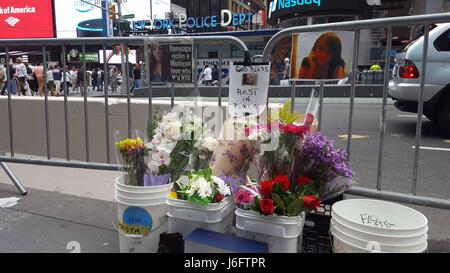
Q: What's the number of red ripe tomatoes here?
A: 0